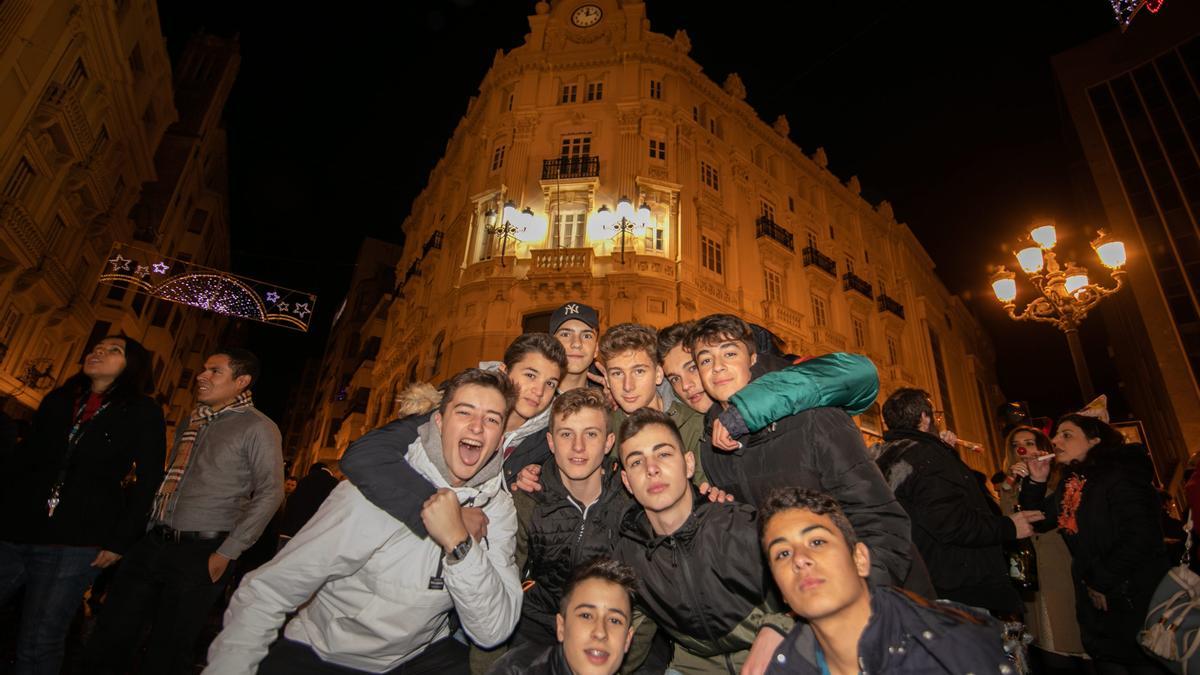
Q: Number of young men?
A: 10